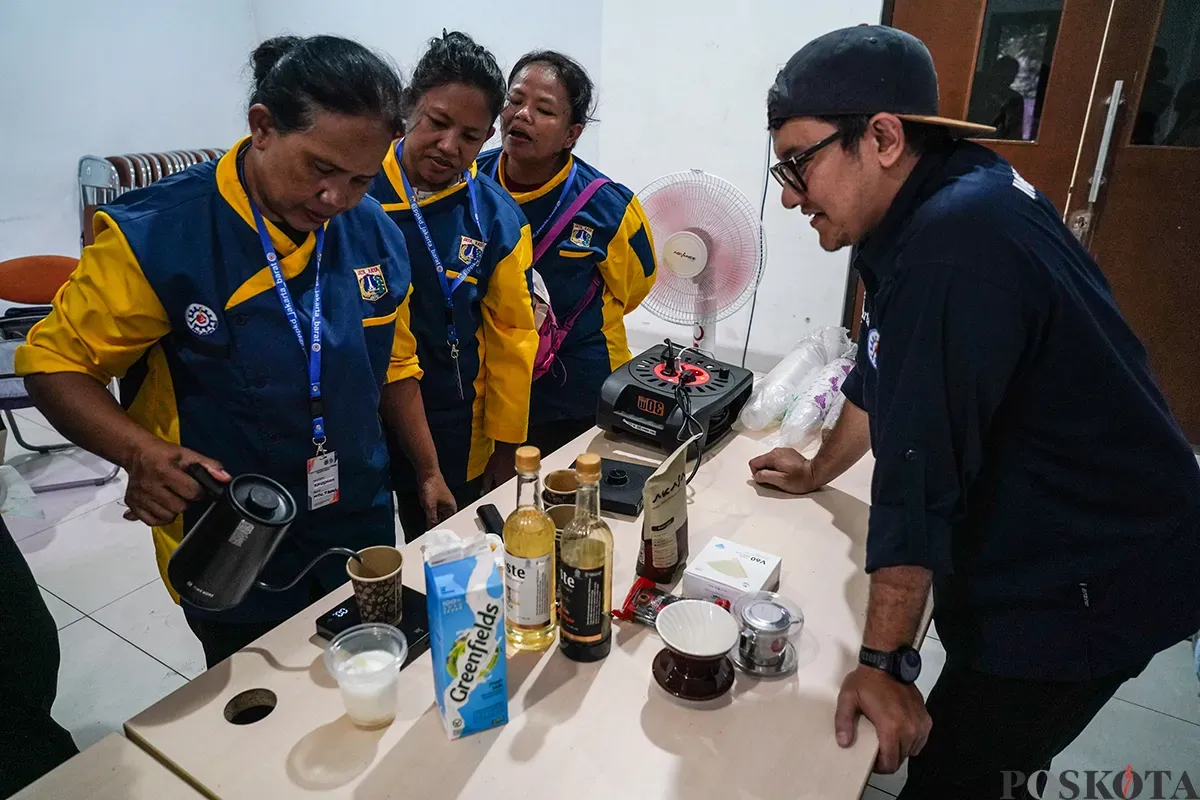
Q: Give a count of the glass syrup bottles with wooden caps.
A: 2